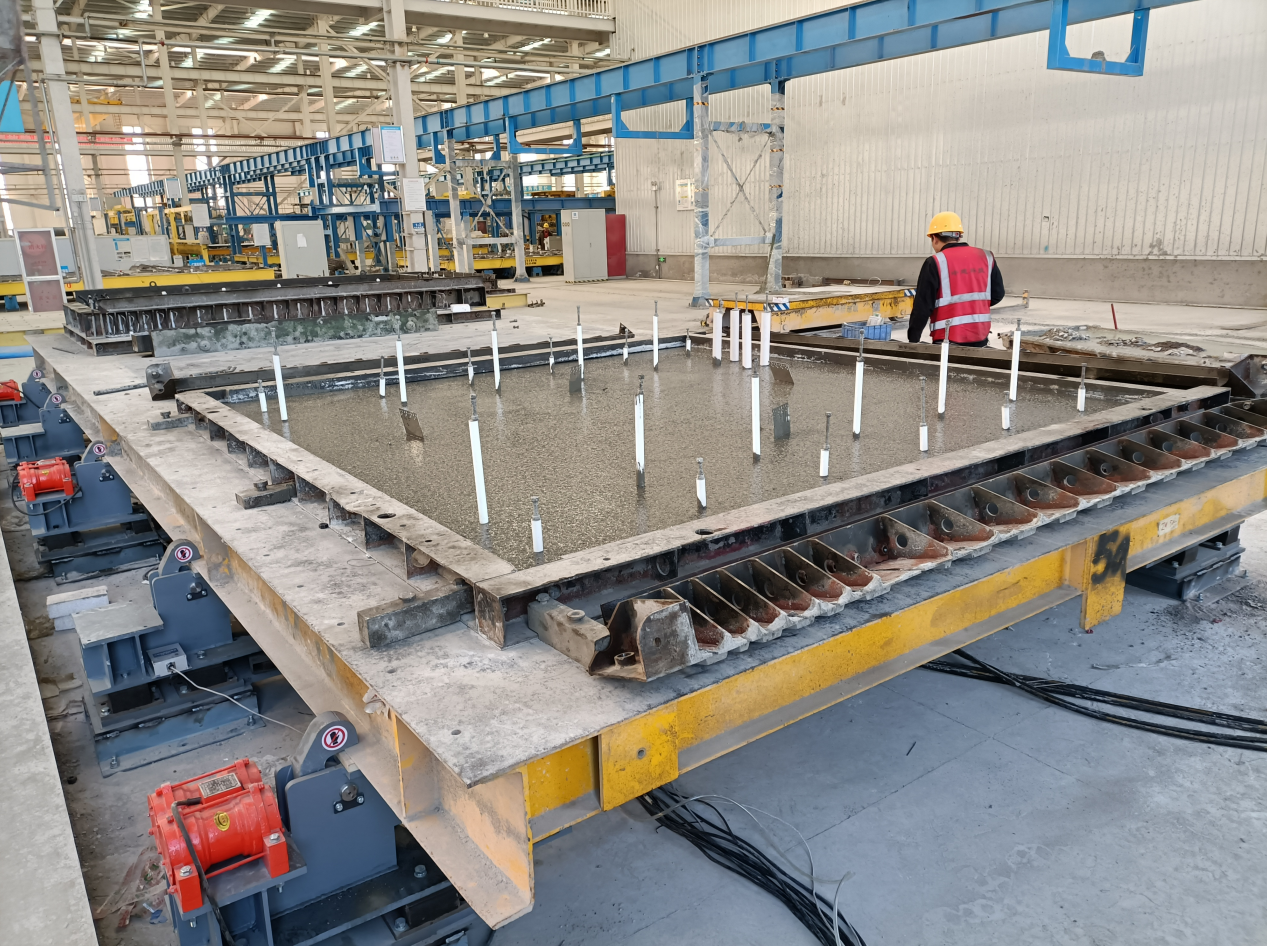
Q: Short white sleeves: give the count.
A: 12